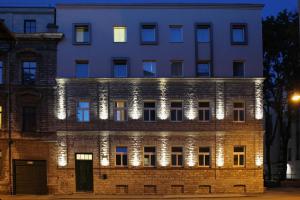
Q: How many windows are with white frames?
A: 11